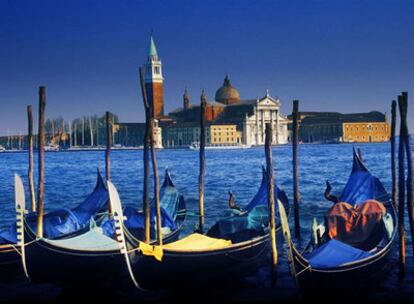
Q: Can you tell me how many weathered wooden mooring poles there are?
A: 11